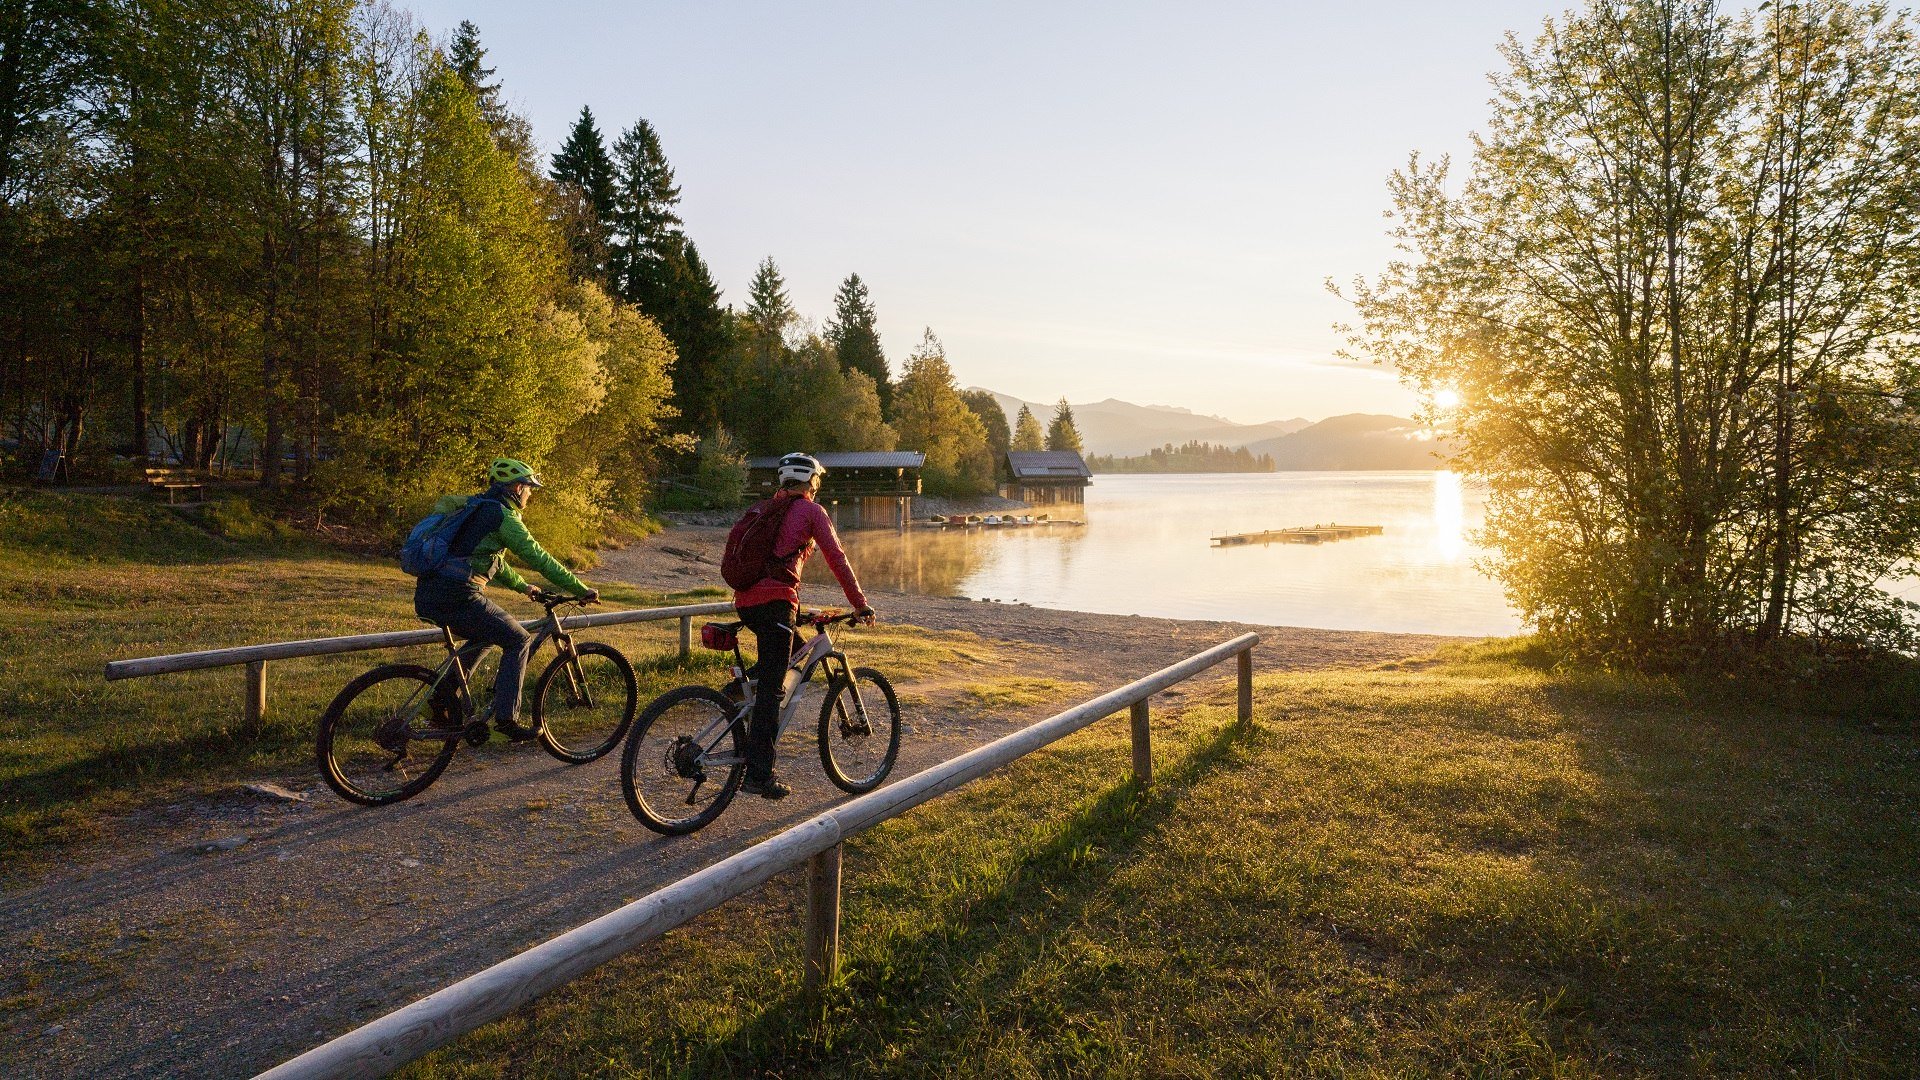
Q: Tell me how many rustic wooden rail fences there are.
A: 2